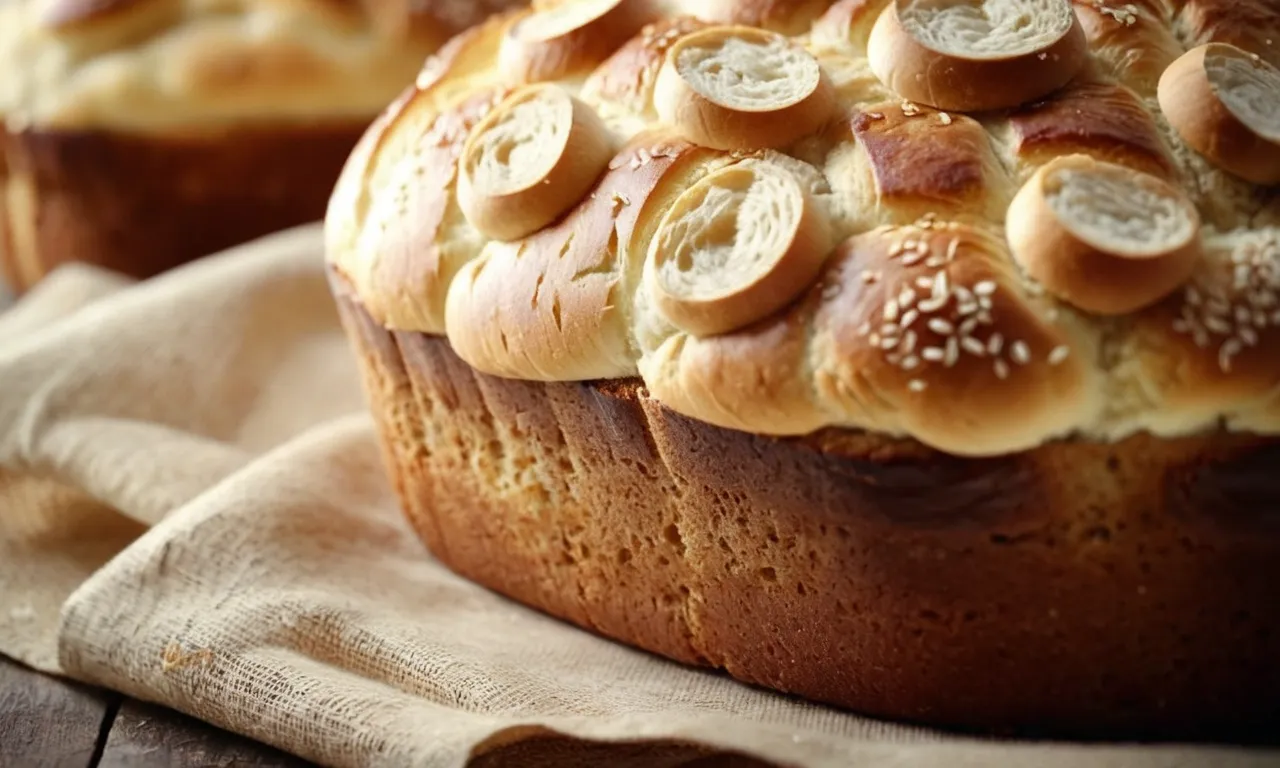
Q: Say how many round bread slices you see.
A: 7